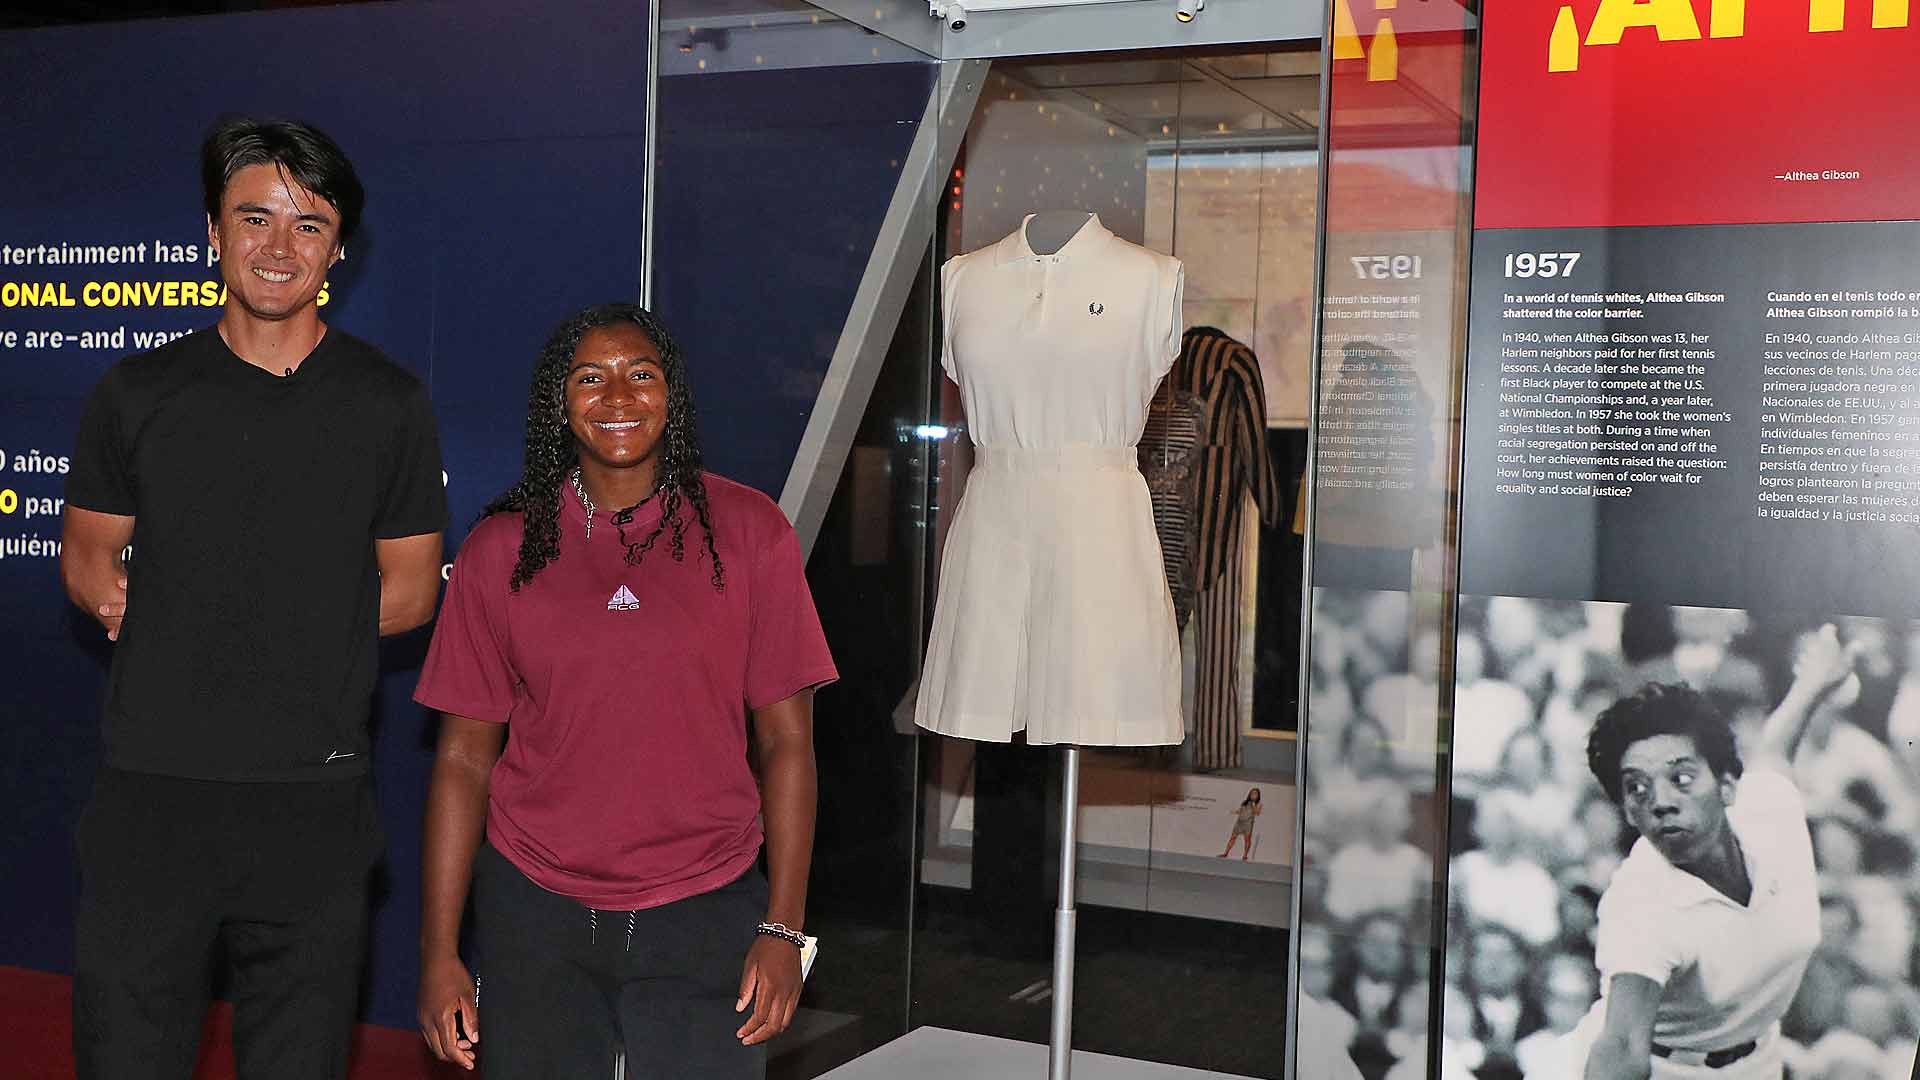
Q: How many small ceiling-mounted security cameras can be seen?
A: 2